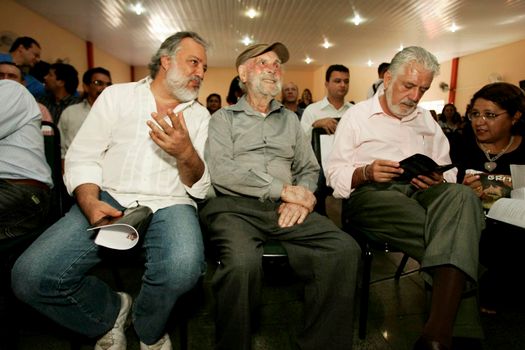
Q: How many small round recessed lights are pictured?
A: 9